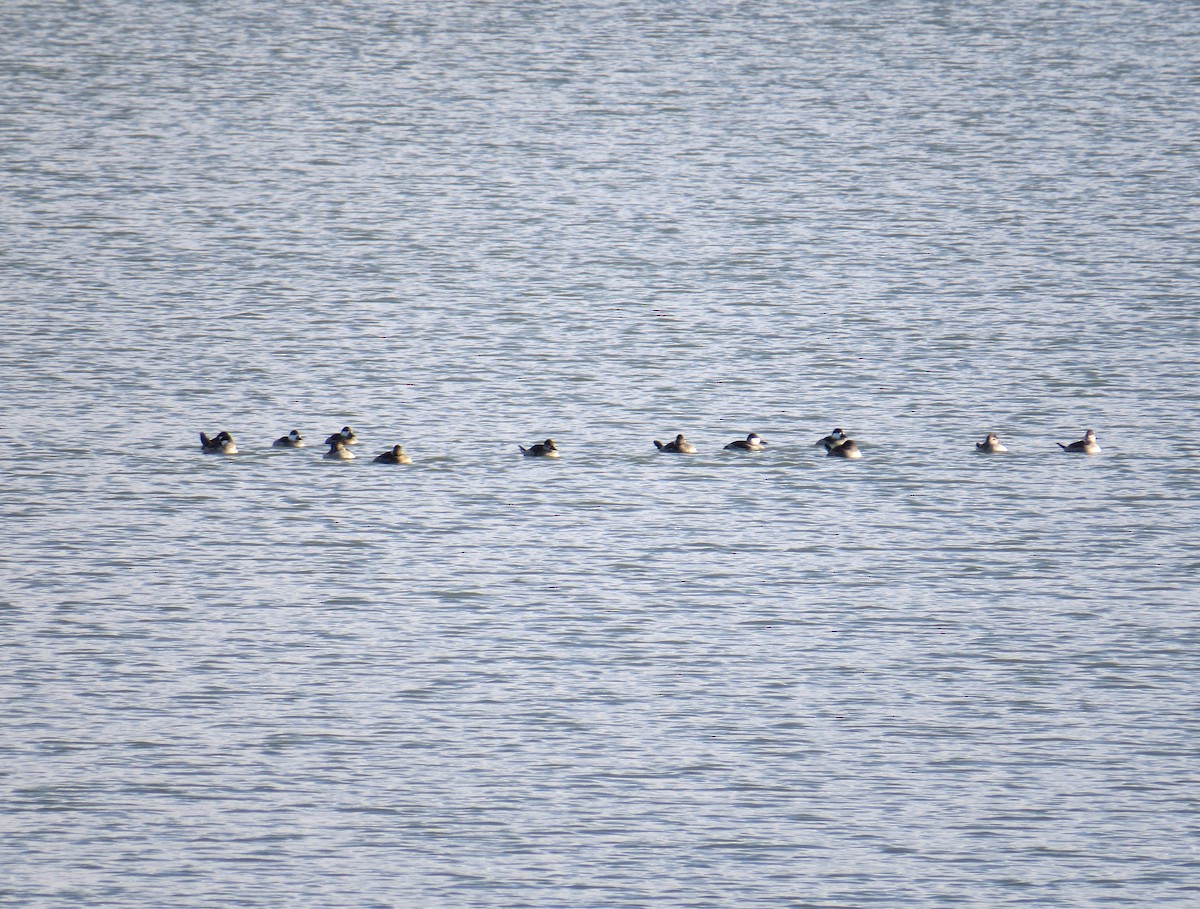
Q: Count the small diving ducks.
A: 12